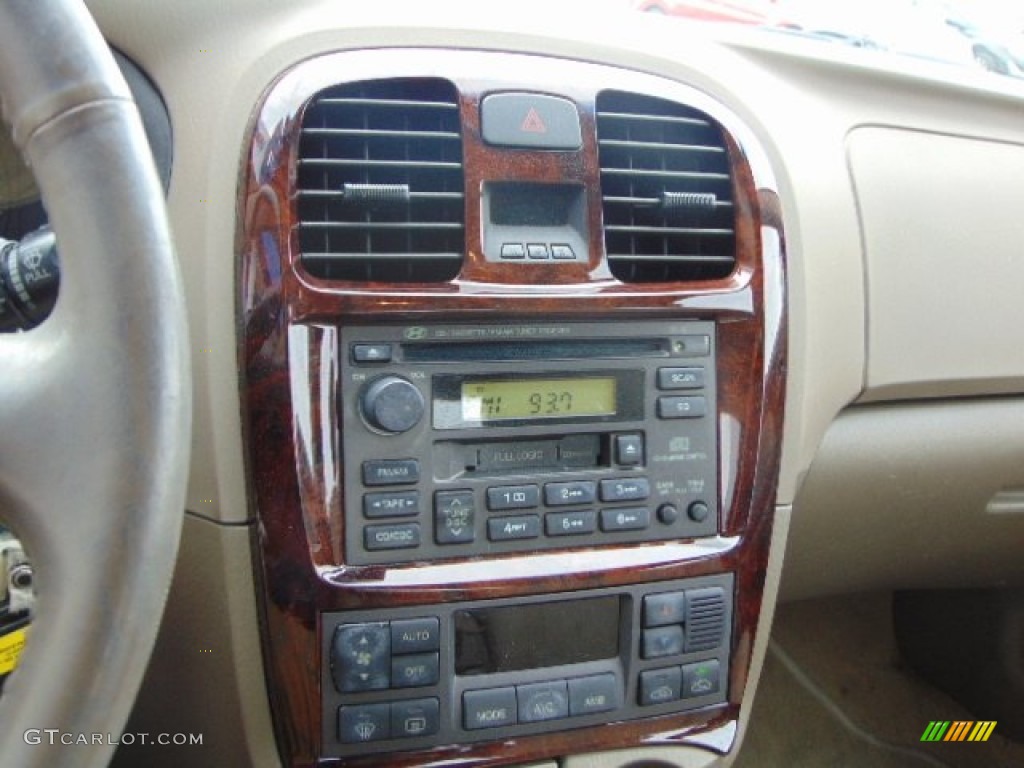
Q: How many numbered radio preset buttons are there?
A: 6